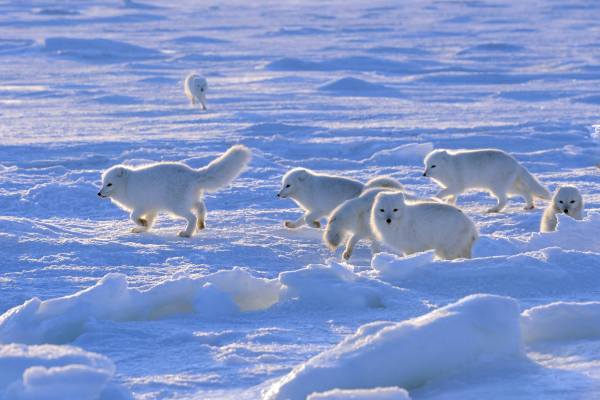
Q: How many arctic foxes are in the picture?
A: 7